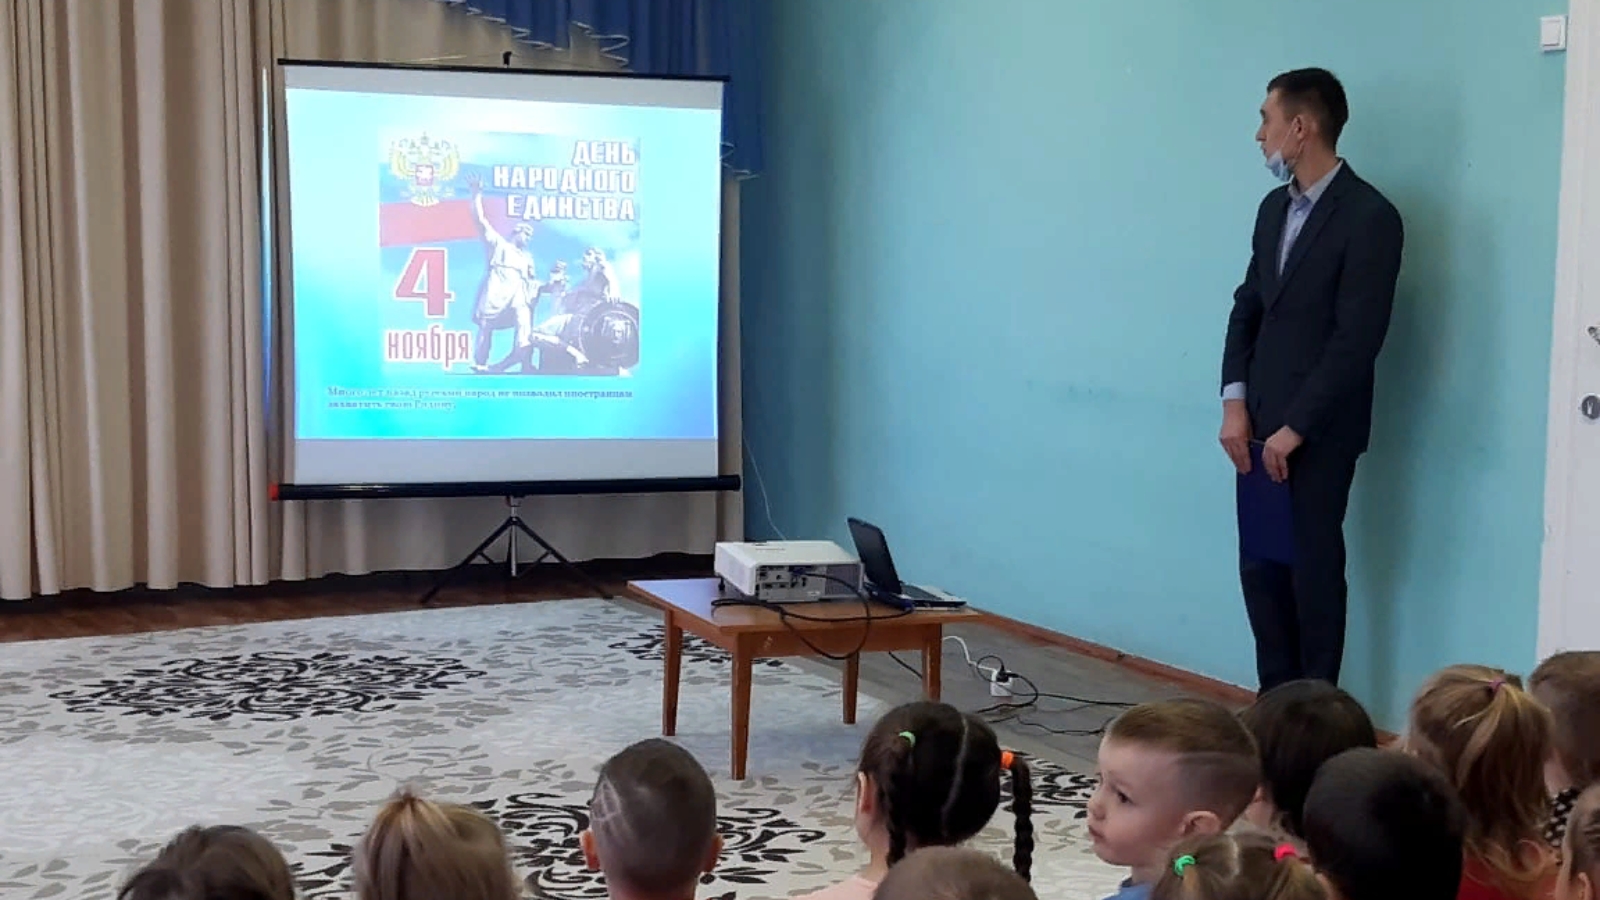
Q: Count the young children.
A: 12